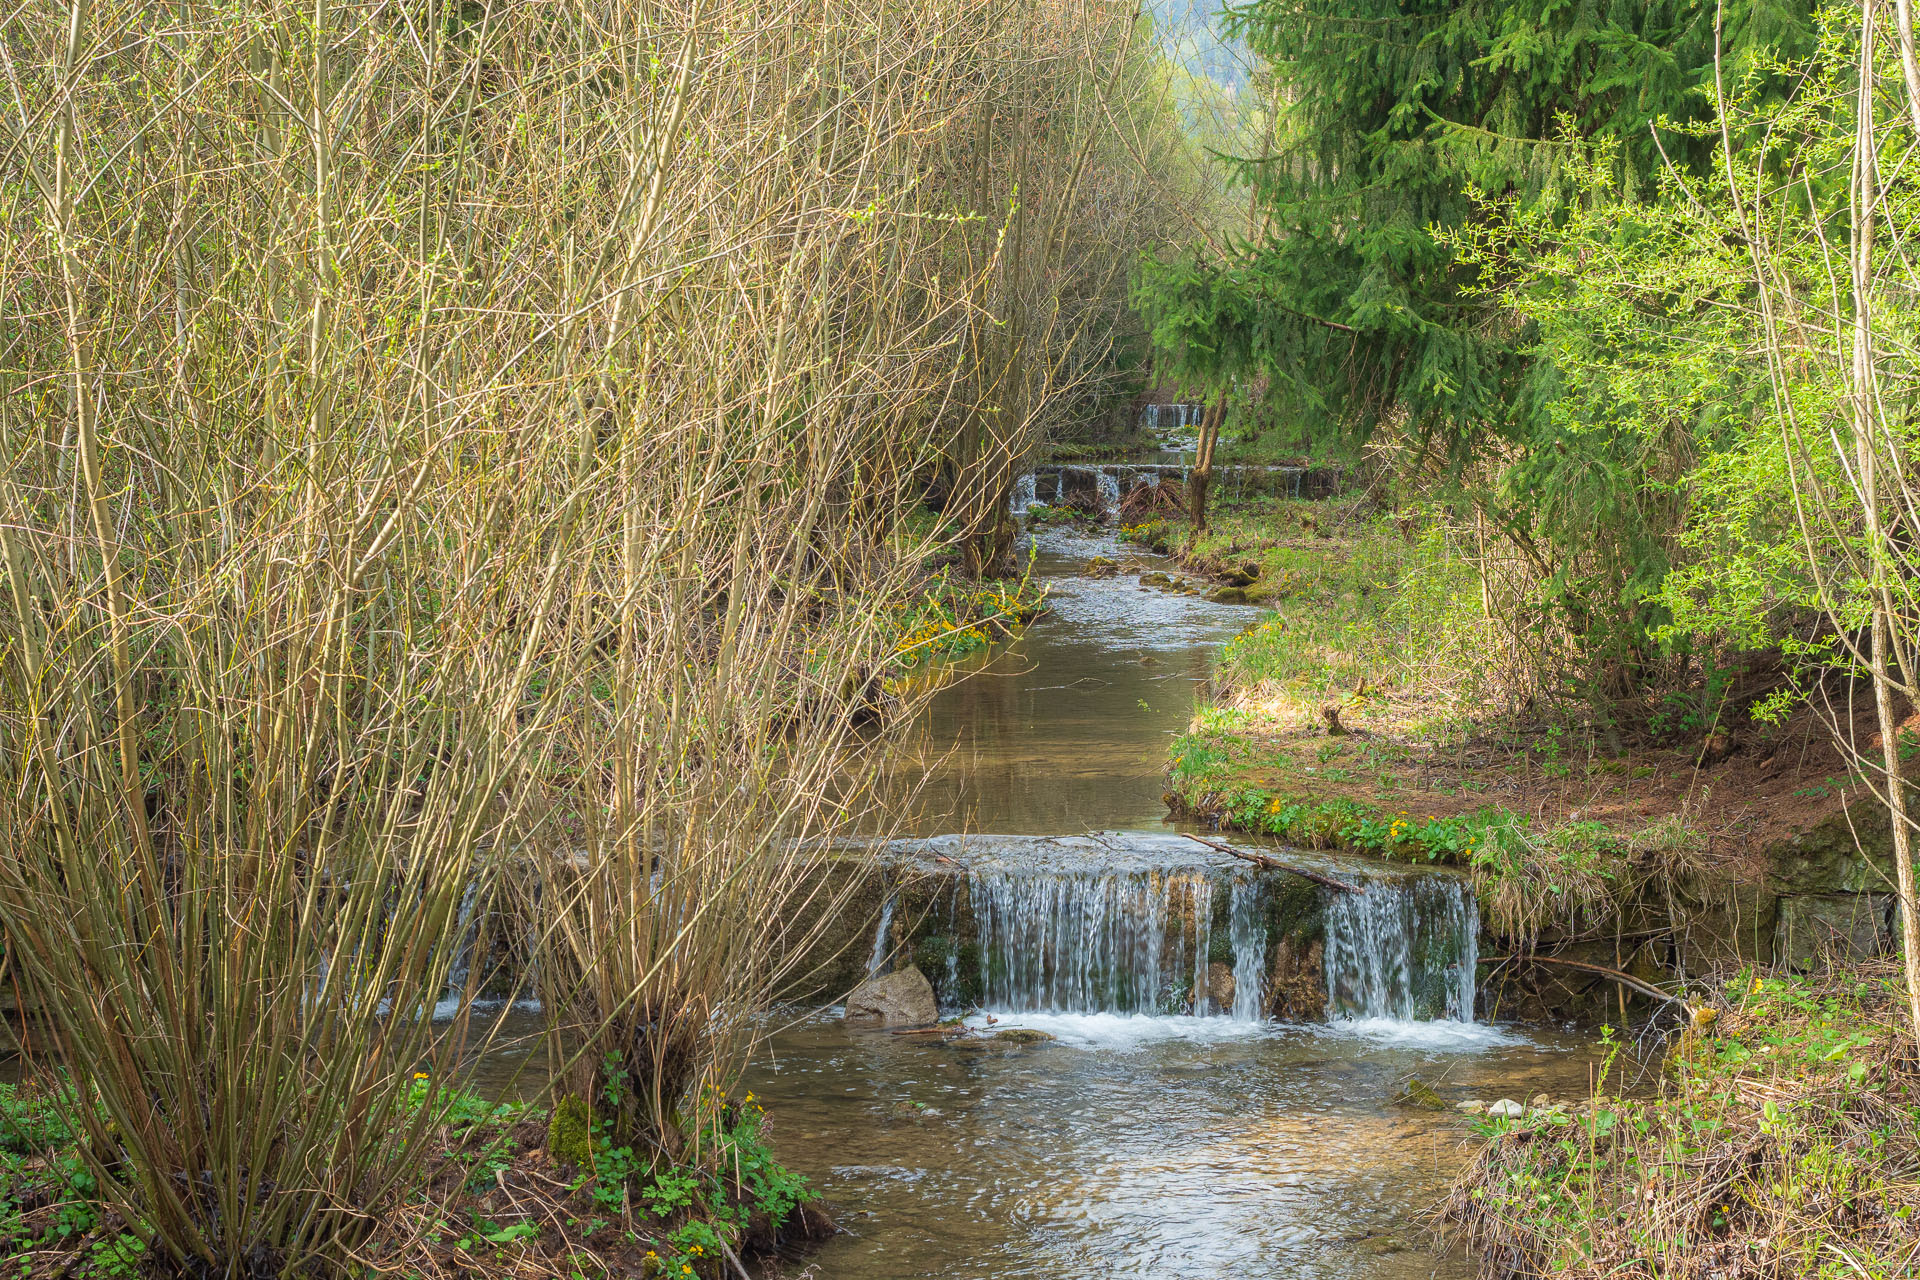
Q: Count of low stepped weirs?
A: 3